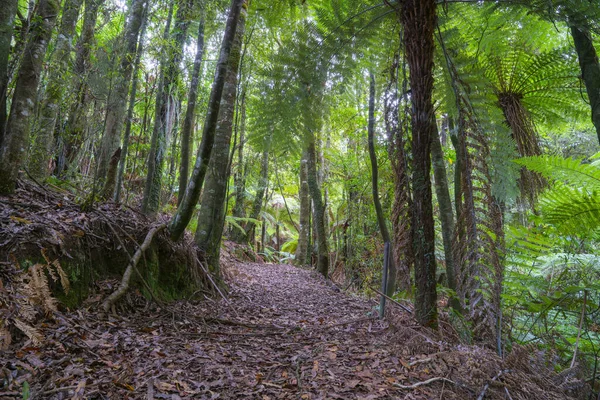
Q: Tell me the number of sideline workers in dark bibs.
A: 0